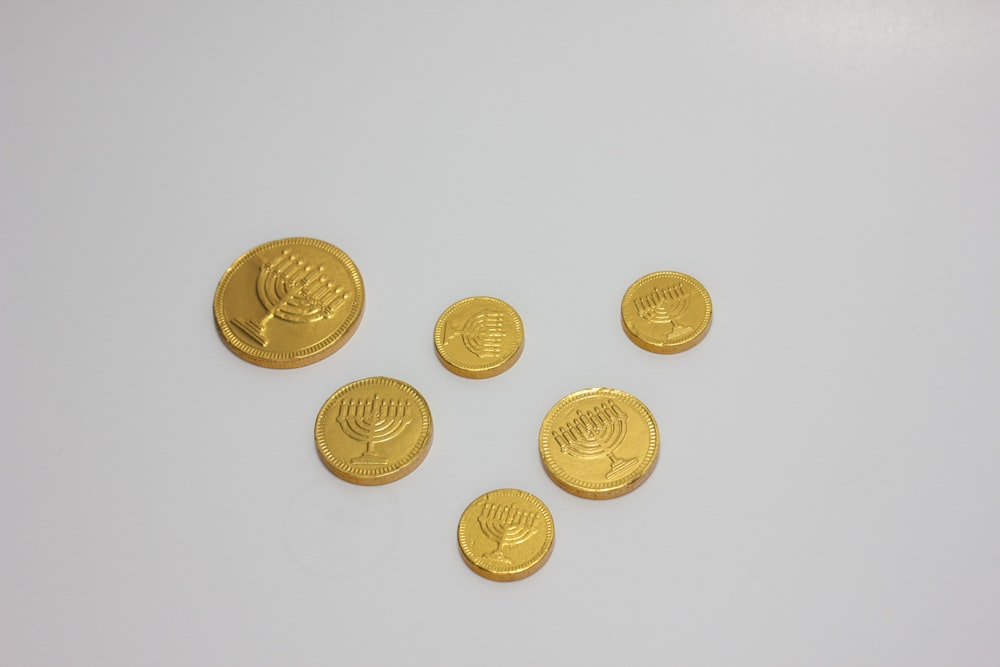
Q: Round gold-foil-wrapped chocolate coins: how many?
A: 6